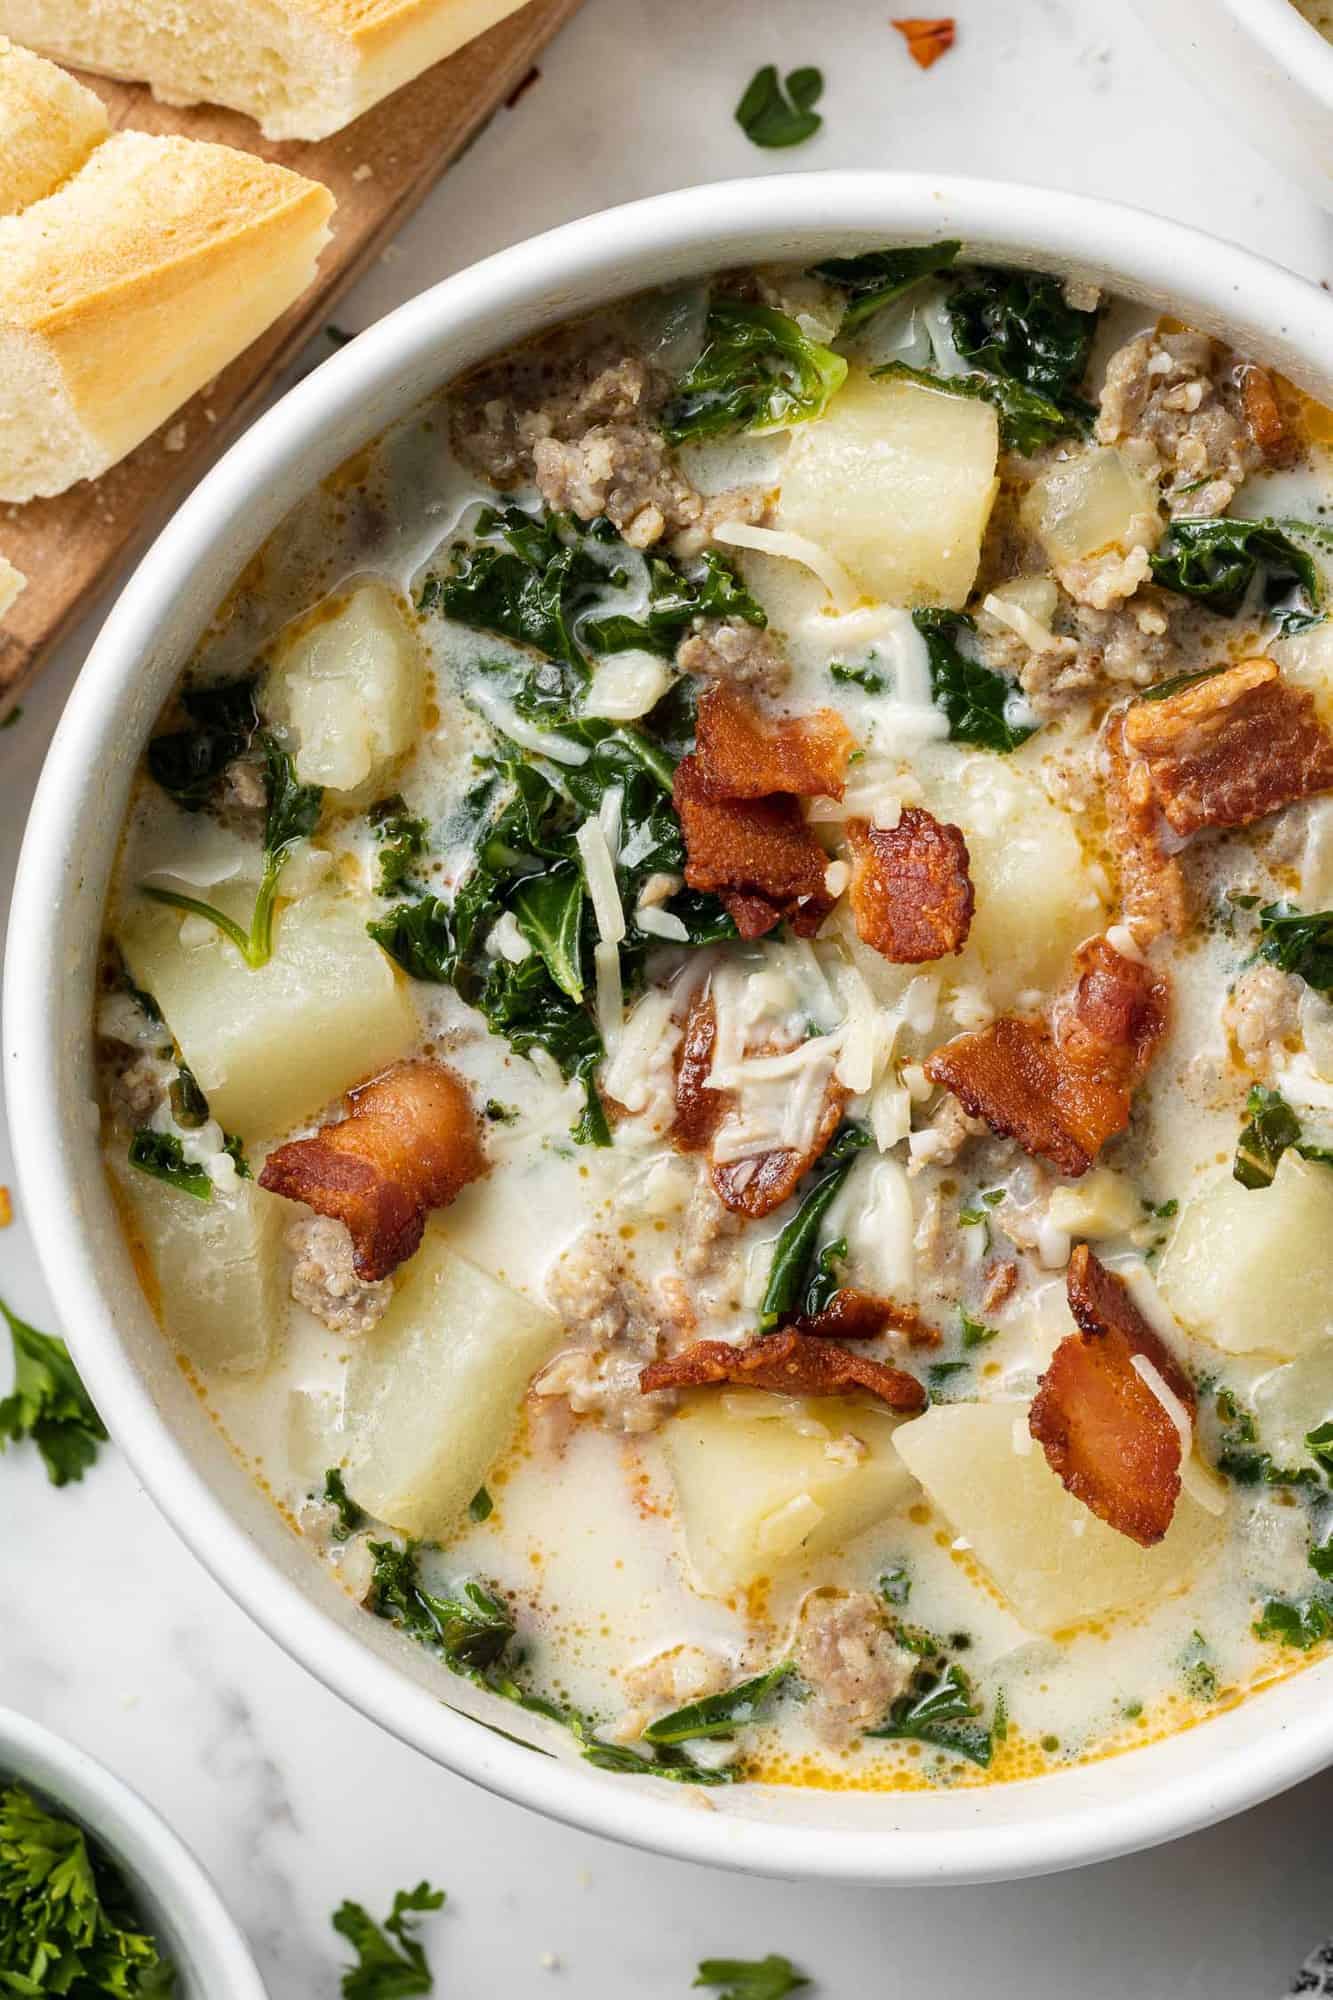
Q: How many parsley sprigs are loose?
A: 4